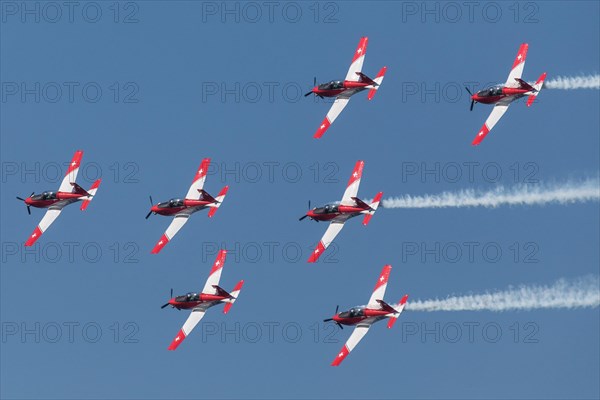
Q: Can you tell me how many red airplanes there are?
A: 7